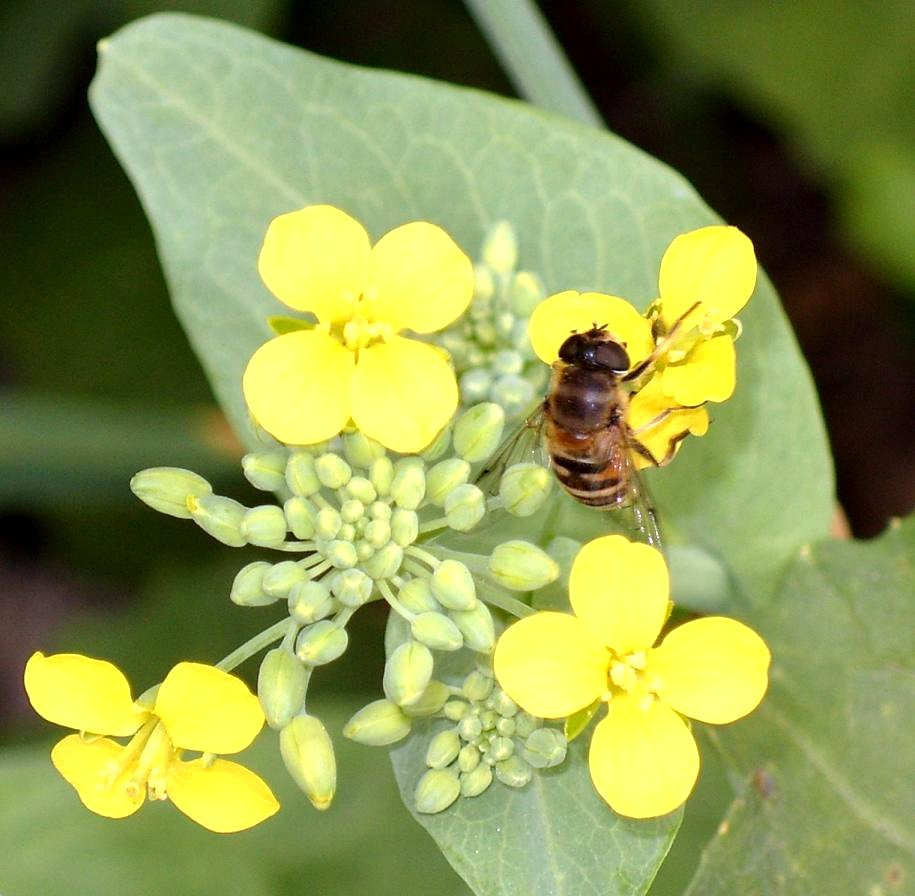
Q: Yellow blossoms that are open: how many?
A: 4